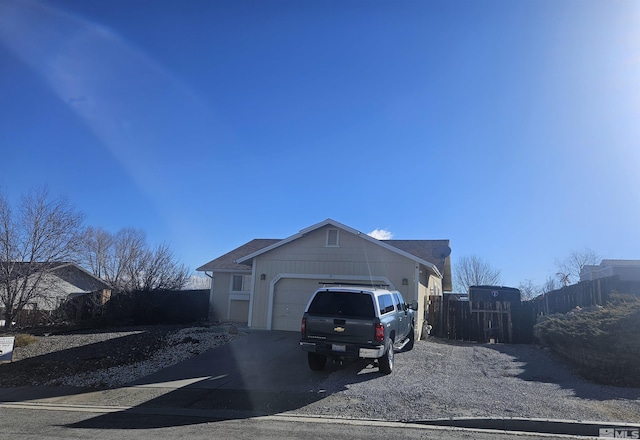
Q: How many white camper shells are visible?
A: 1